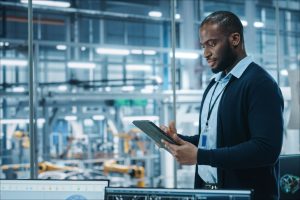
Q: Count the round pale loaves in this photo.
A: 0